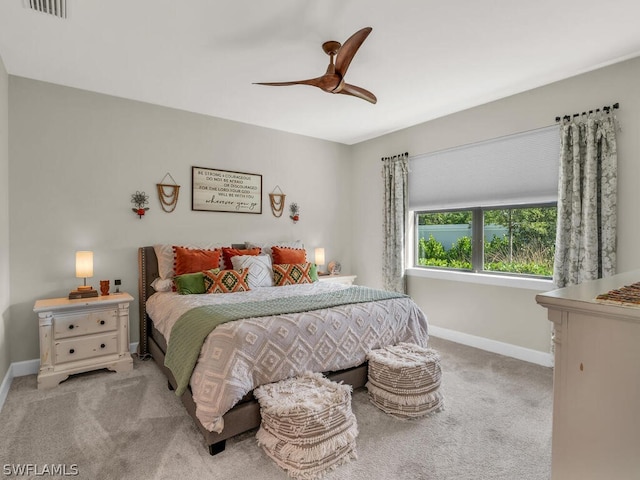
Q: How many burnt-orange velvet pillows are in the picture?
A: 3